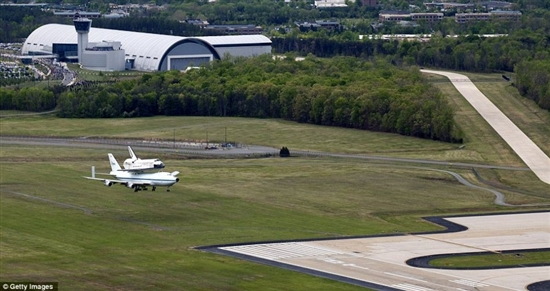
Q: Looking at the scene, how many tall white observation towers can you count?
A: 1